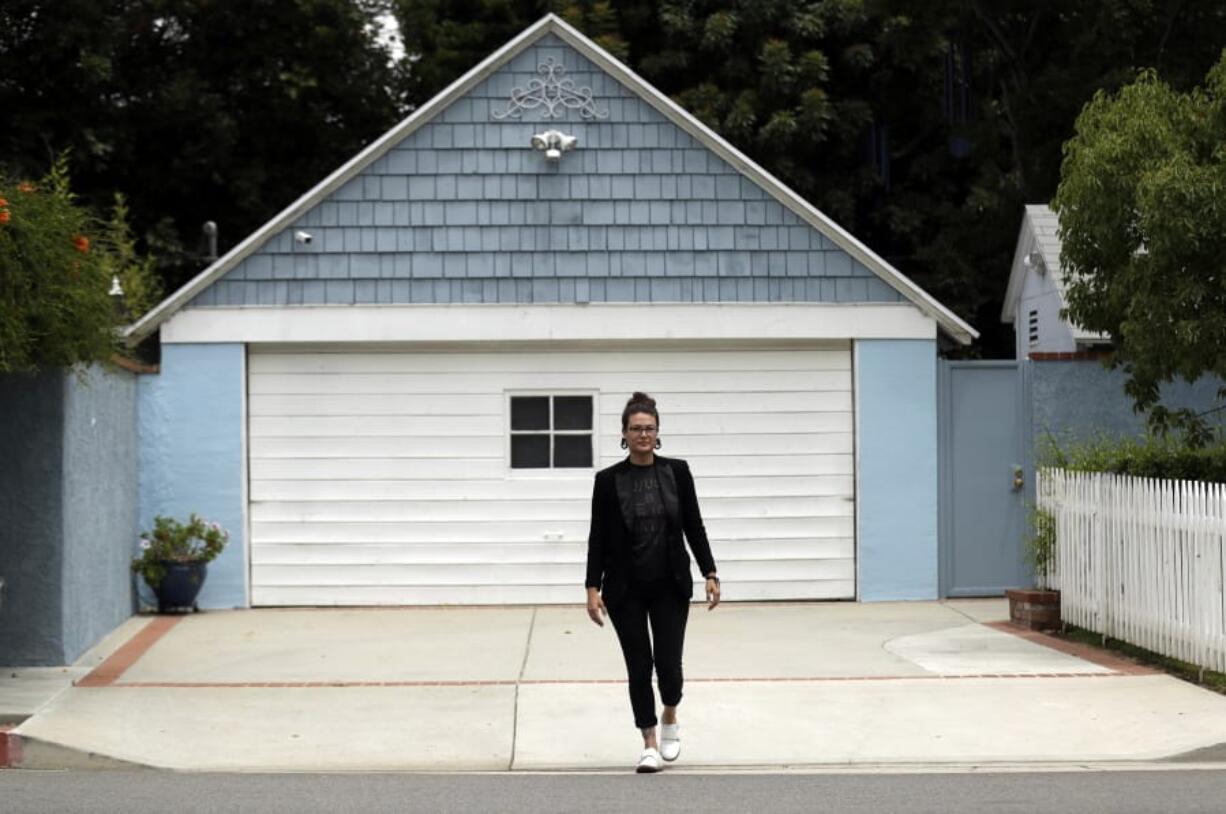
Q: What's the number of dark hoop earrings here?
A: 2